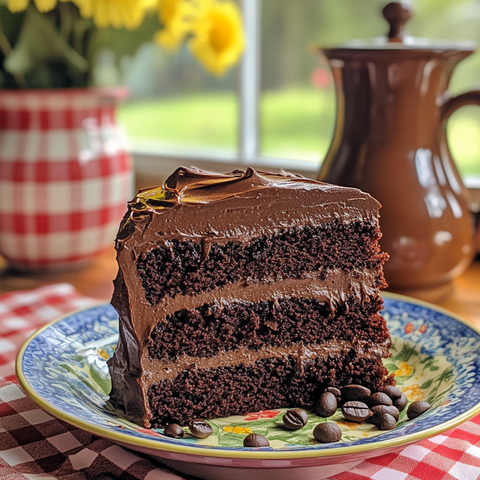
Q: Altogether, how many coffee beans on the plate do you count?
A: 15